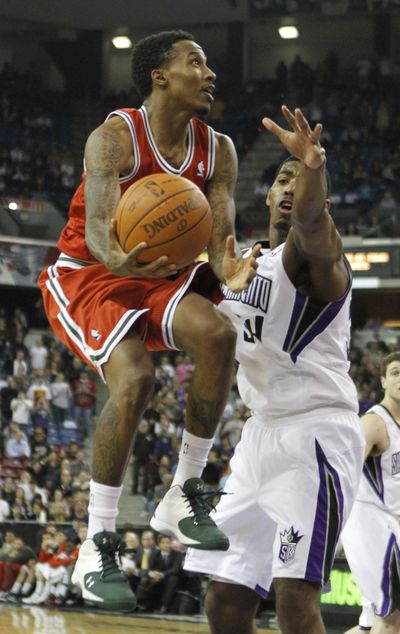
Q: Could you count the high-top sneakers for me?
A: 2